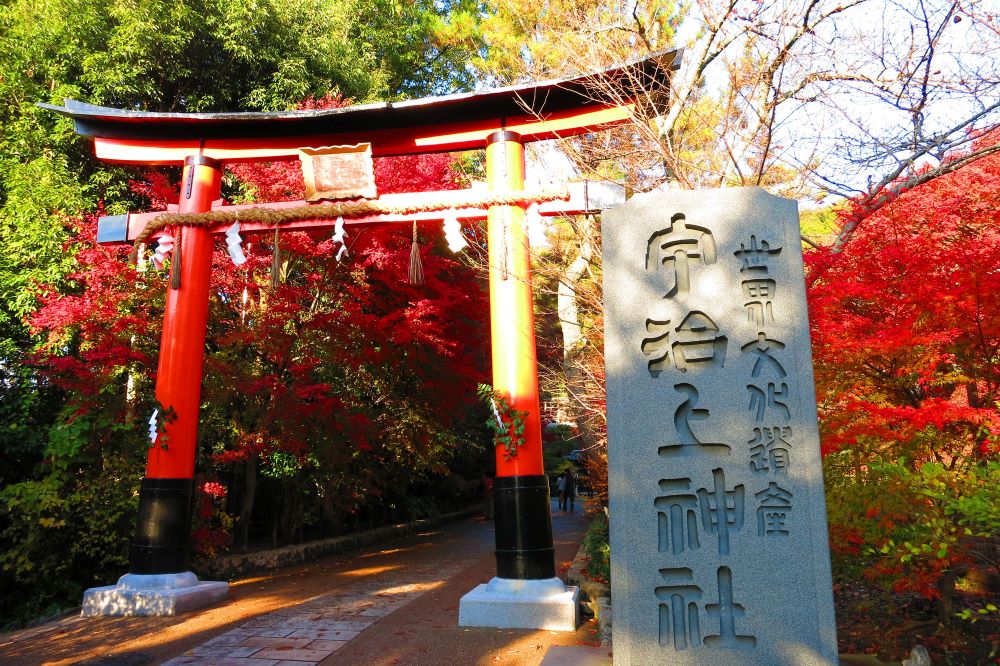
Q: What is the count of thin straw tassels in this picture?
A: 4